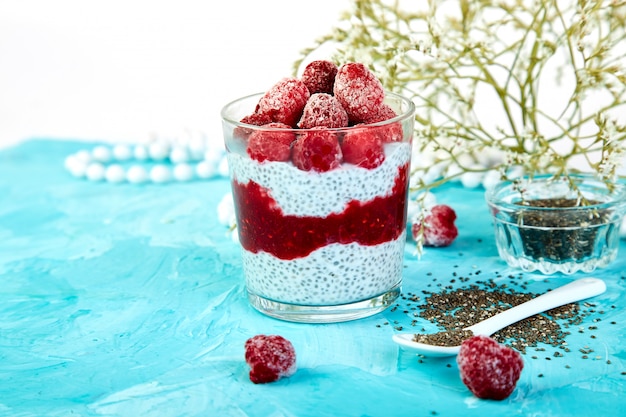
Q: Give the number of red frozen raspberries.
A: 12